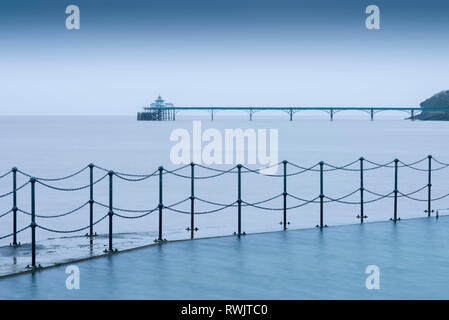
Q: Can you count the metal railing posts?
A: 12